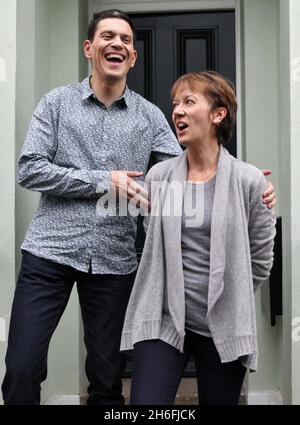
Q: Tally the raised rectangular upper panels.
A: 2